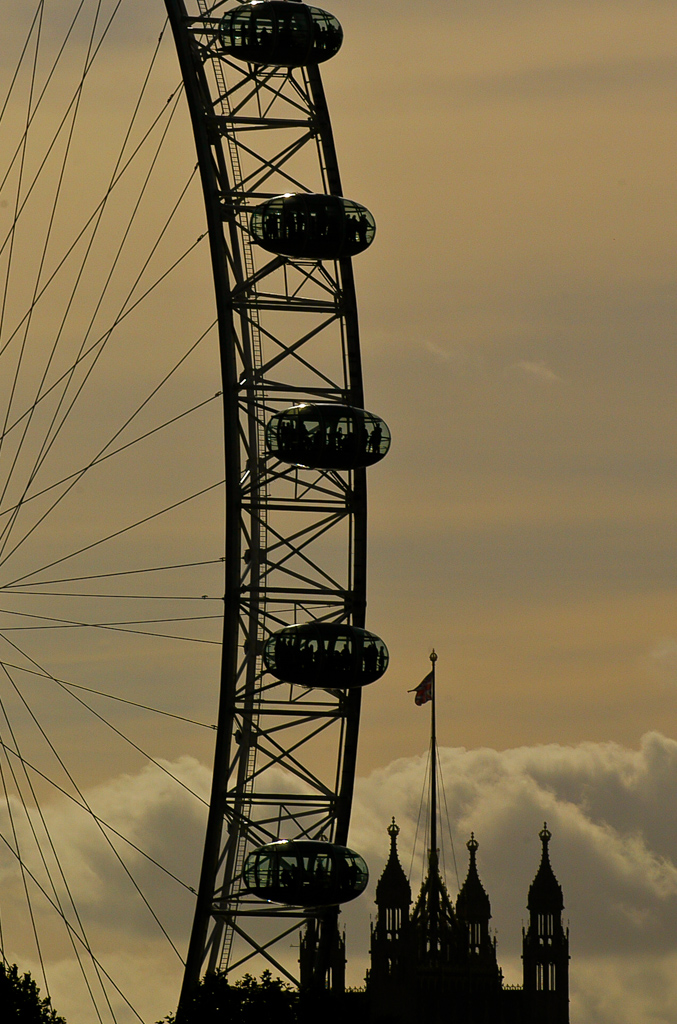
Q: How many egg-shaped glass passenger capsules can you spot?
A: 5